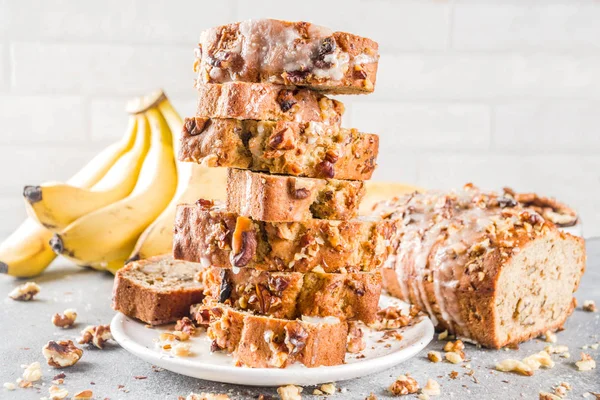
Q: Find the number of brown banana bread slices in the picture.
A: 8